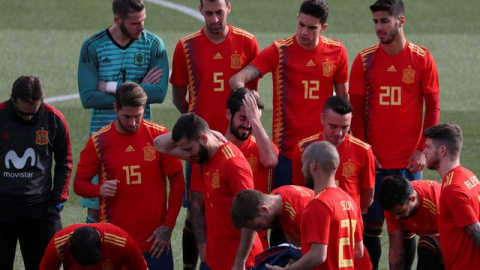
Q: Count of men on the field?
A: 14